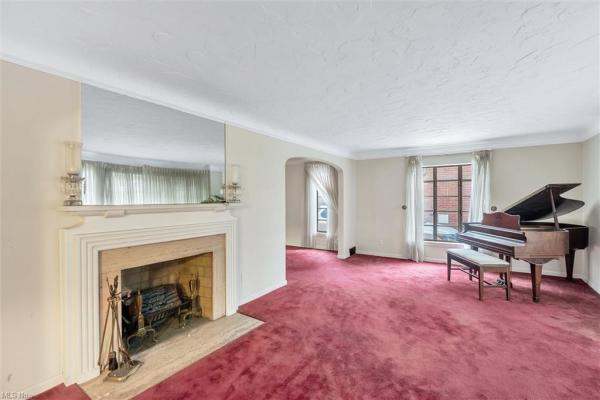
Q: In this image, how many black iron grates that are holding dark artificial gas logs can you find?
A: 1